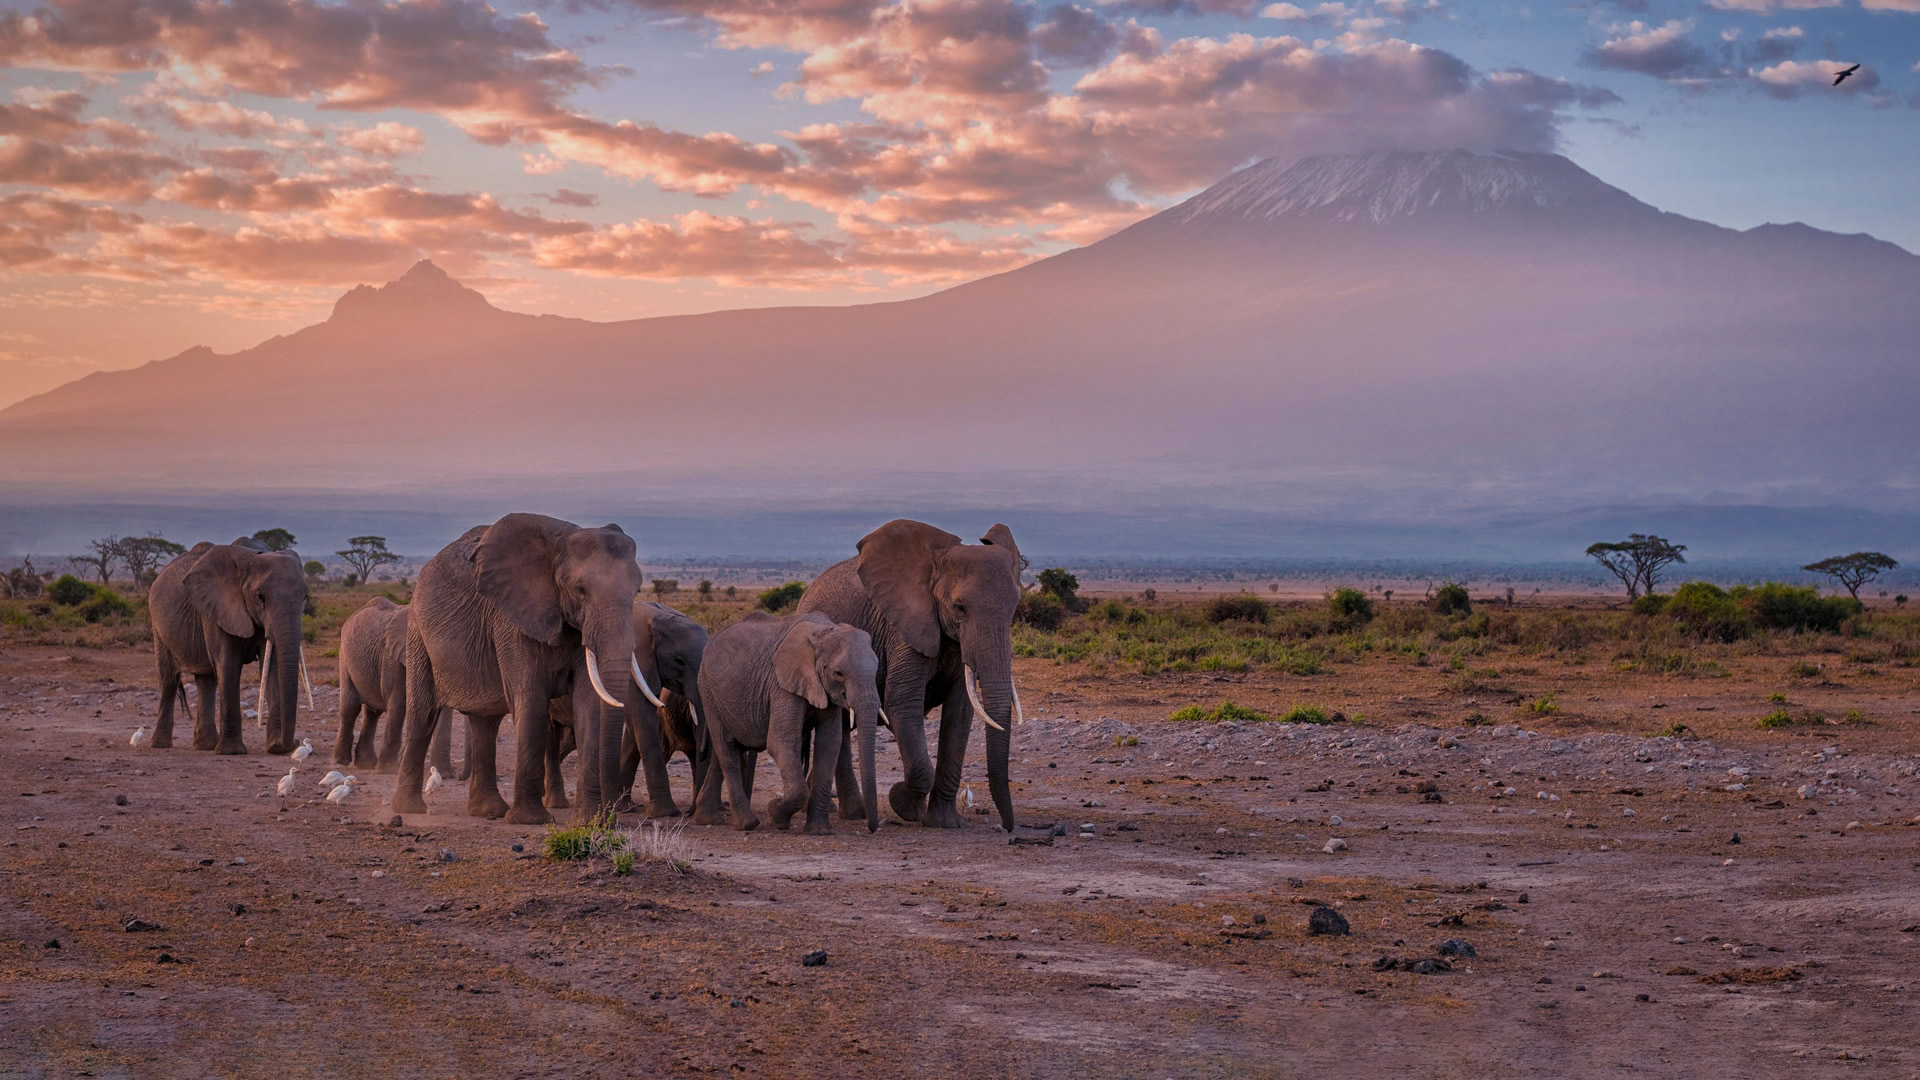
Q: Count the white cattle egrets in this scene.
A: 7